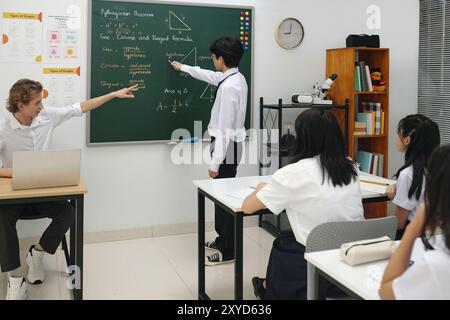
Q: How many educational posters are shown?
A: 3